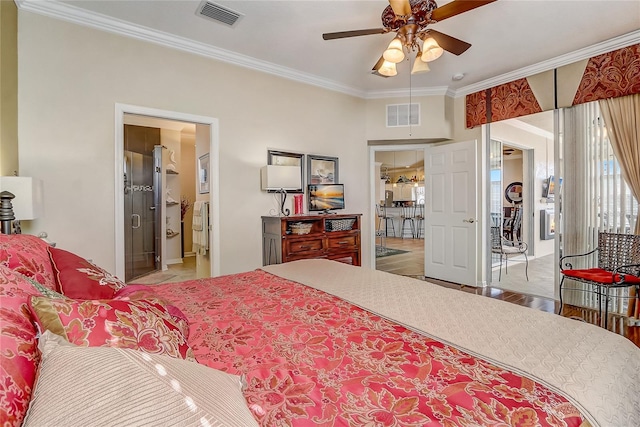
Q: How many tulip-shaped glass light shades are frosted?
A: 4